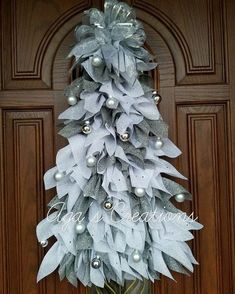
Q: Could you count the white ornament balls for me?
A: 10